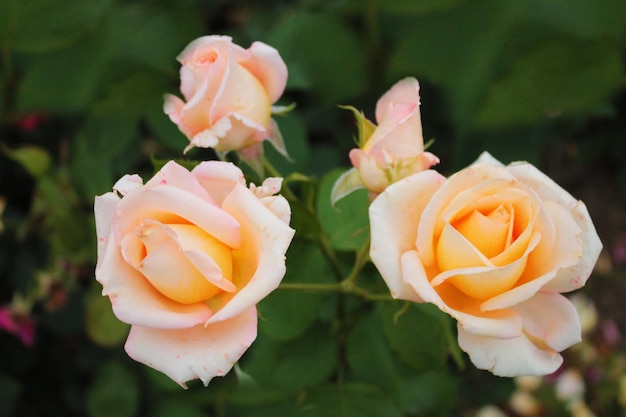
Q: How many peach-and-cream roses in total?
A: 4